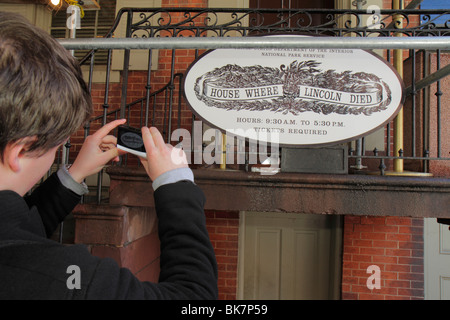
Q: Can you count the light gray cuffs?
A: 2